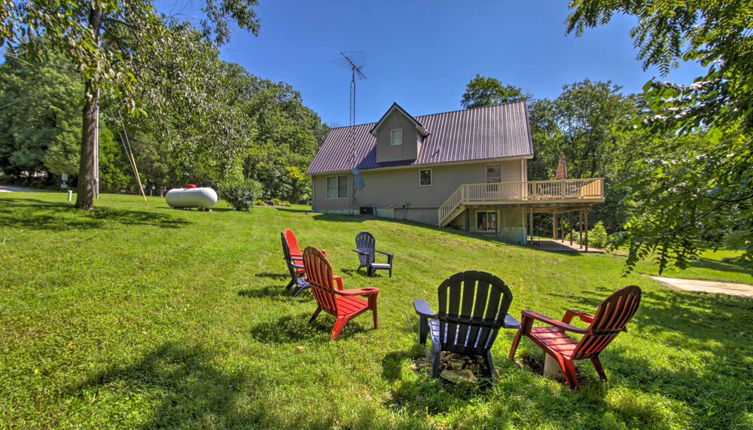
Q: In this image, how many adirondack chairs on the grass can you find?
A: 6